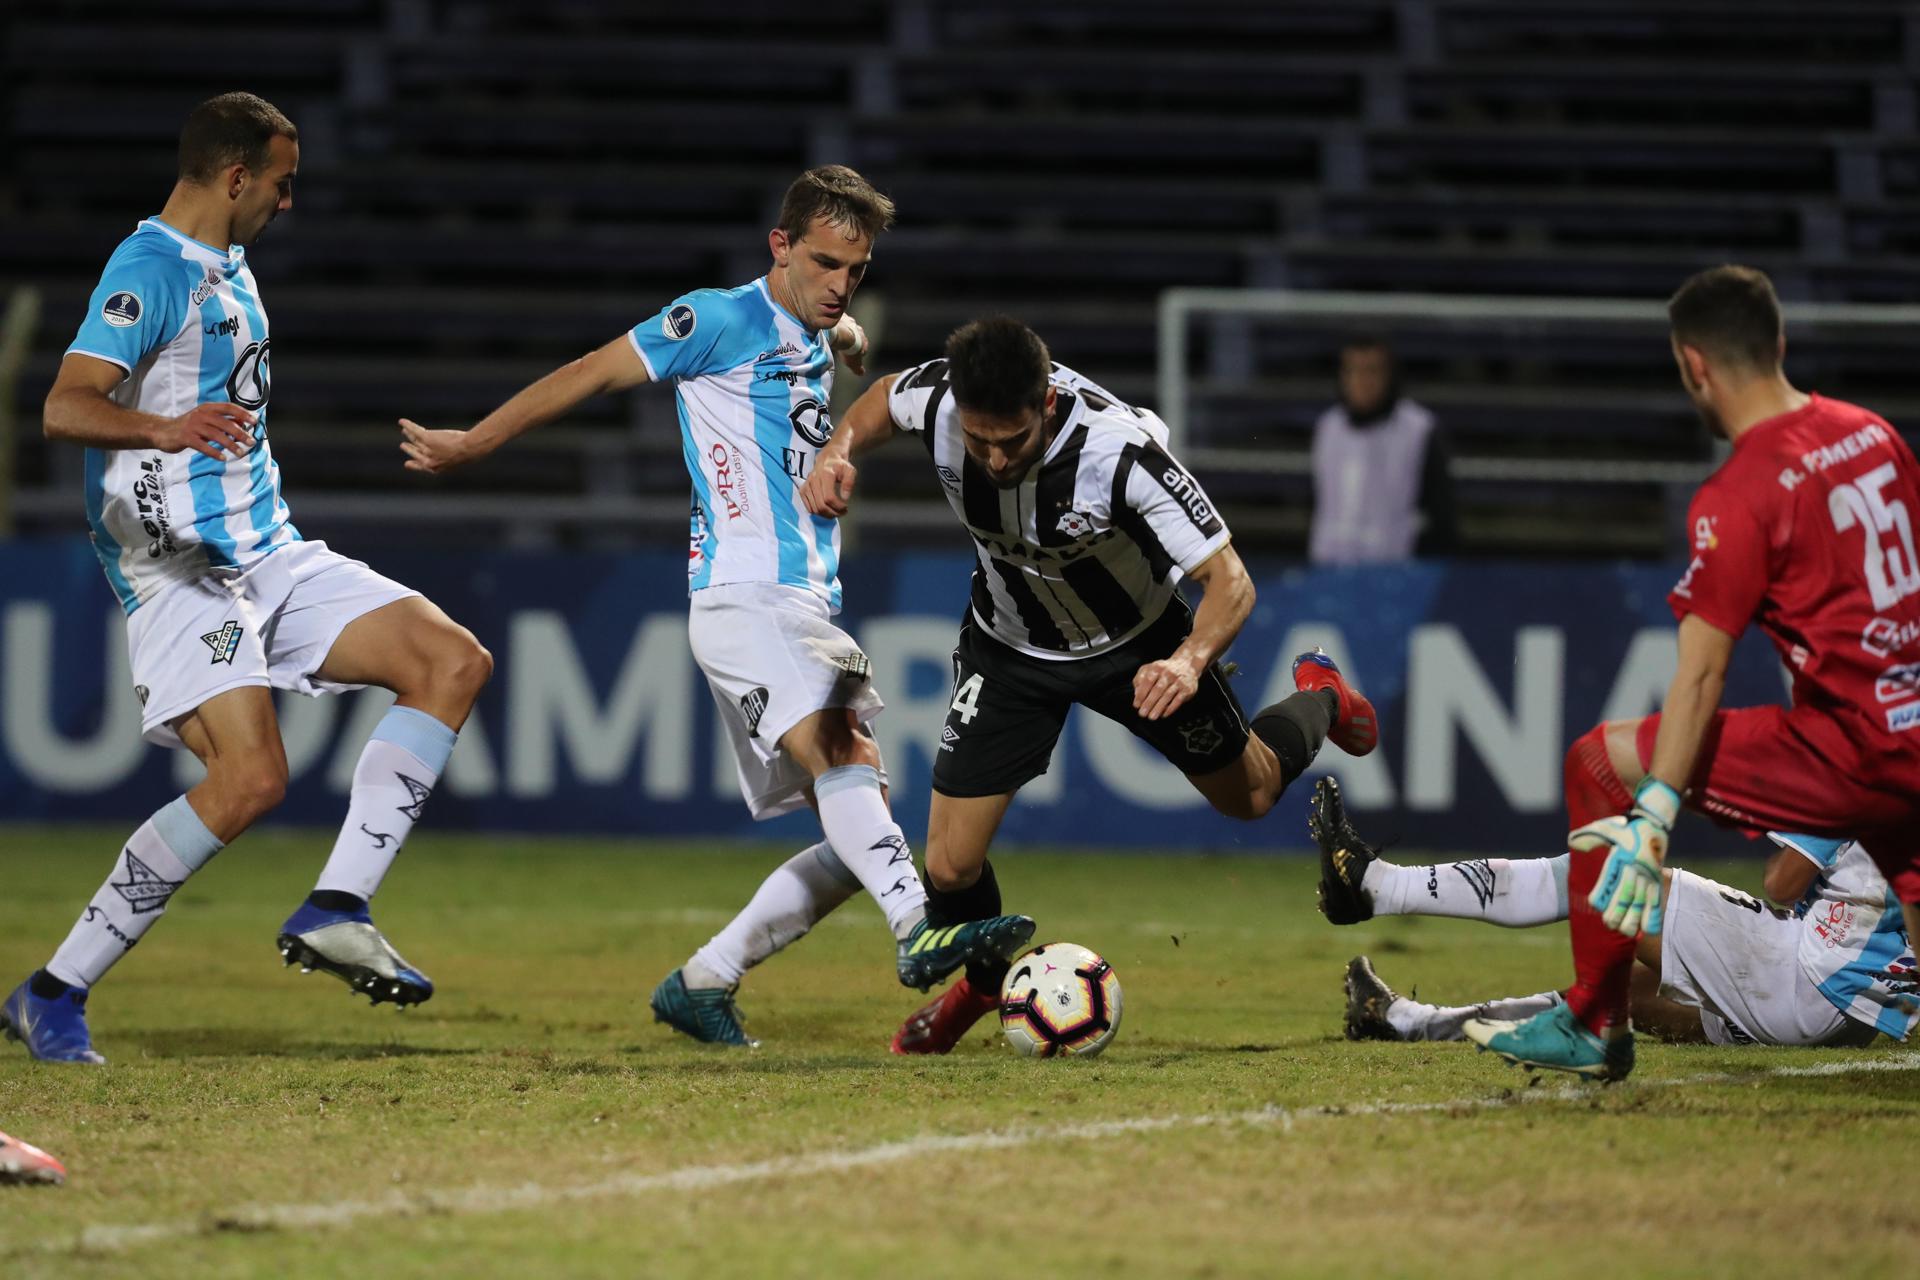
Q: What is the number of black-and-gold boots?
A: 2